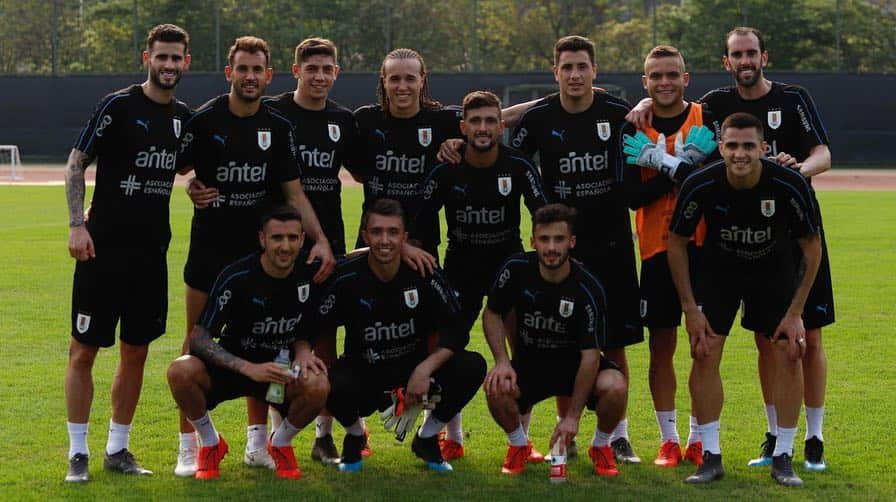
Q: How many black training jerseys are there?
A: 11